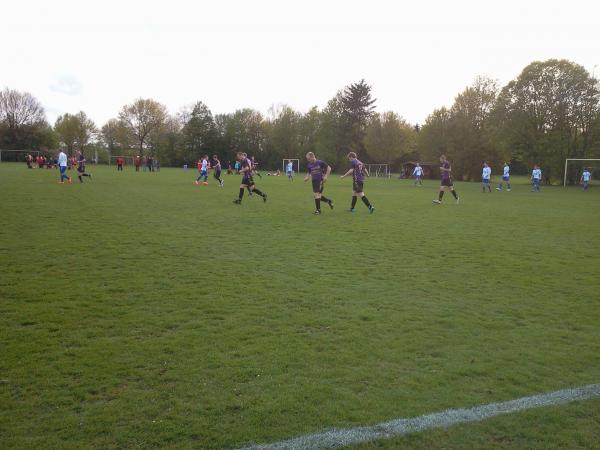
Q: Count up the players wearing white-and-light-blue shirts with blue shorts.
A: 8